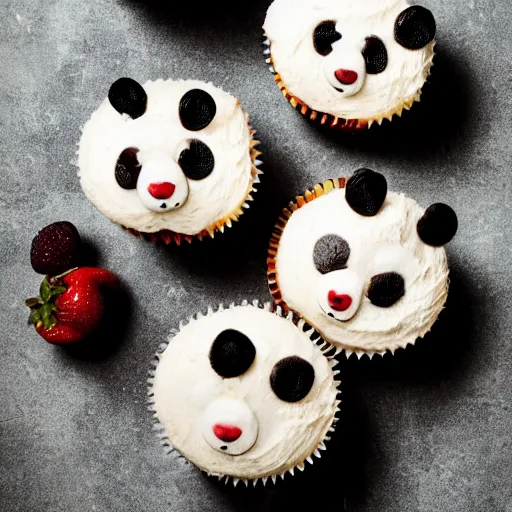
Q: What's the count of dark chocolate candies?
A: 13